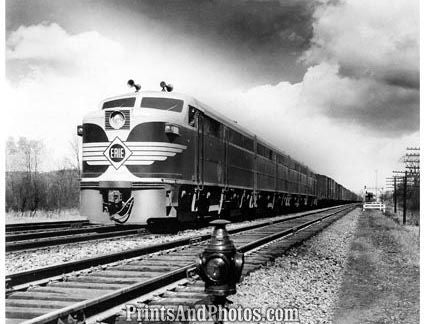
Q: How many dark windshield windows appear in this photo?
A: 2